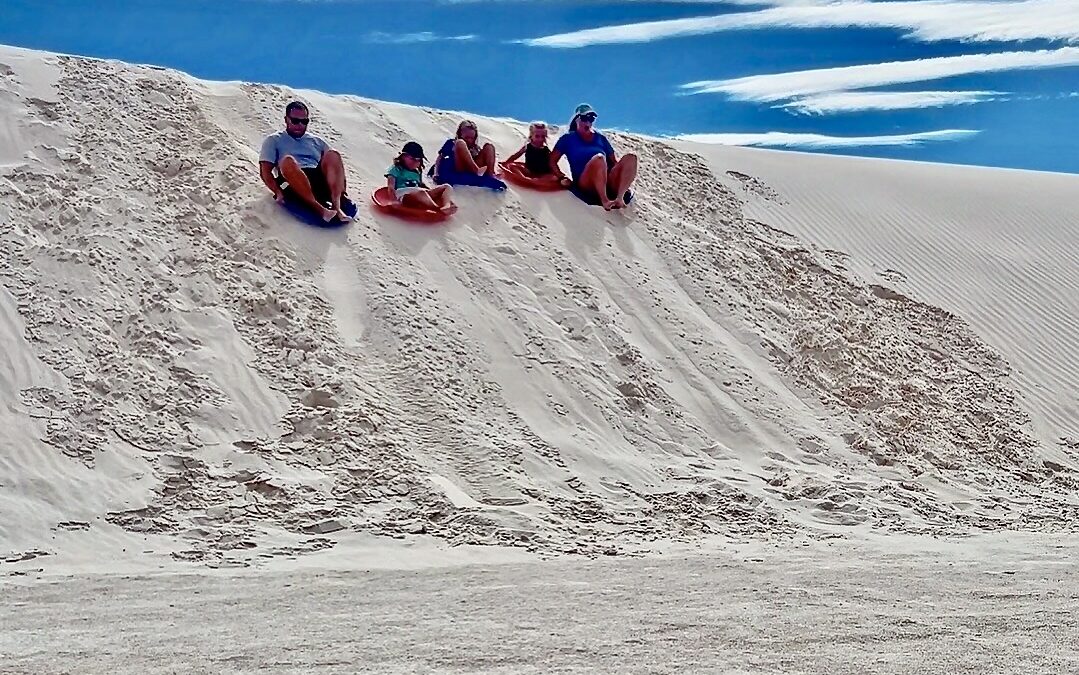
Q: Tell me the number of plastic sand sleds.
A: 5